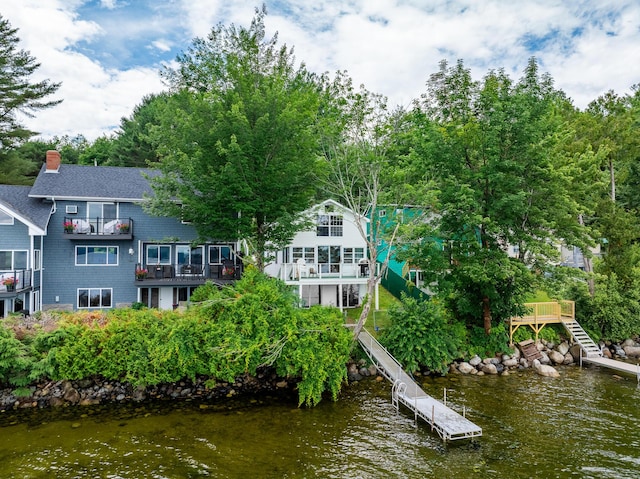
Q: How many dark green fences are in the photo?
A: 1